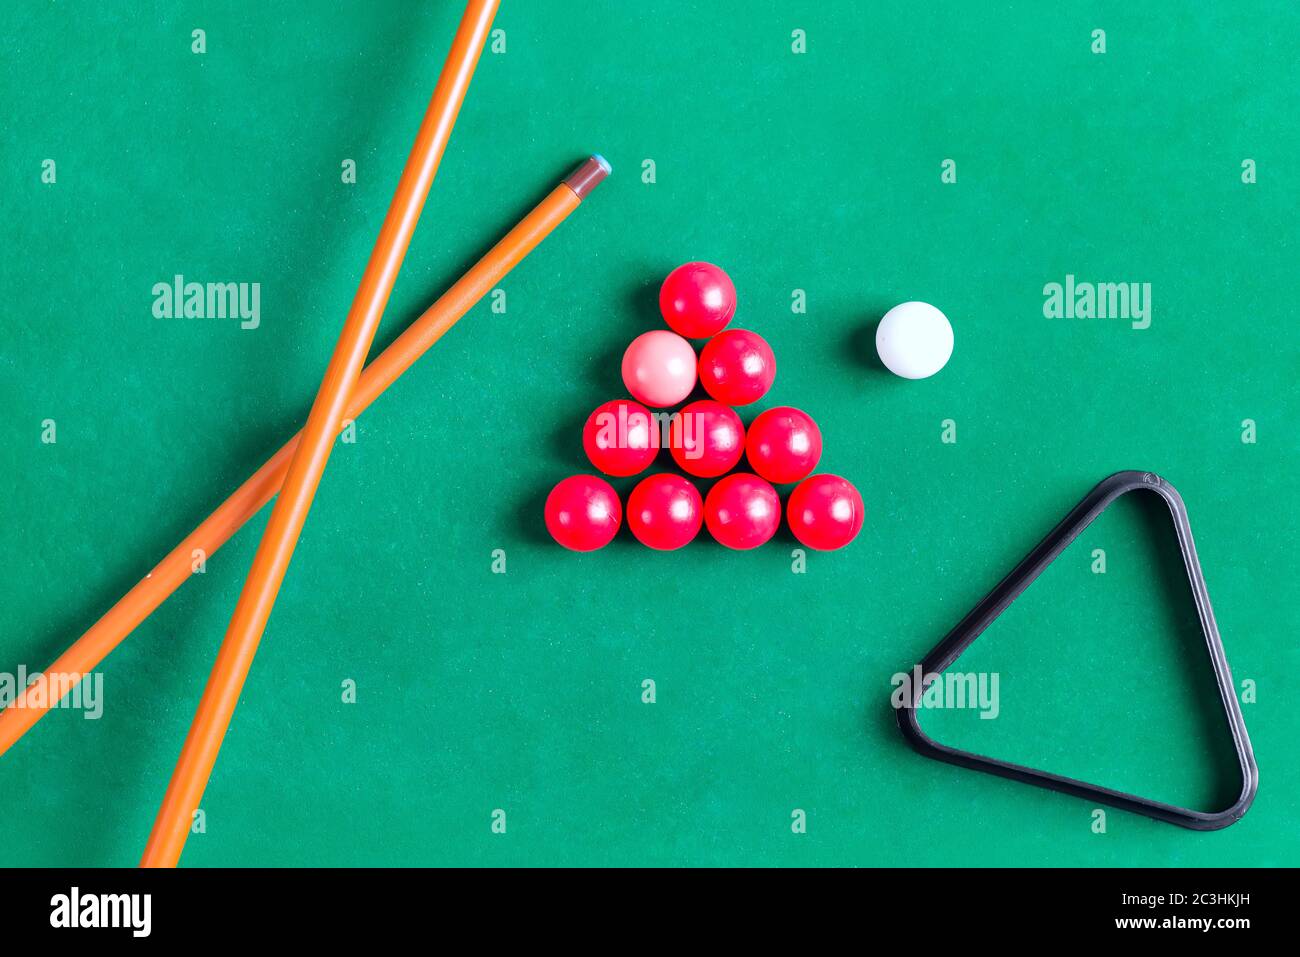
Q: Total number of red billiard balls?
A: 9